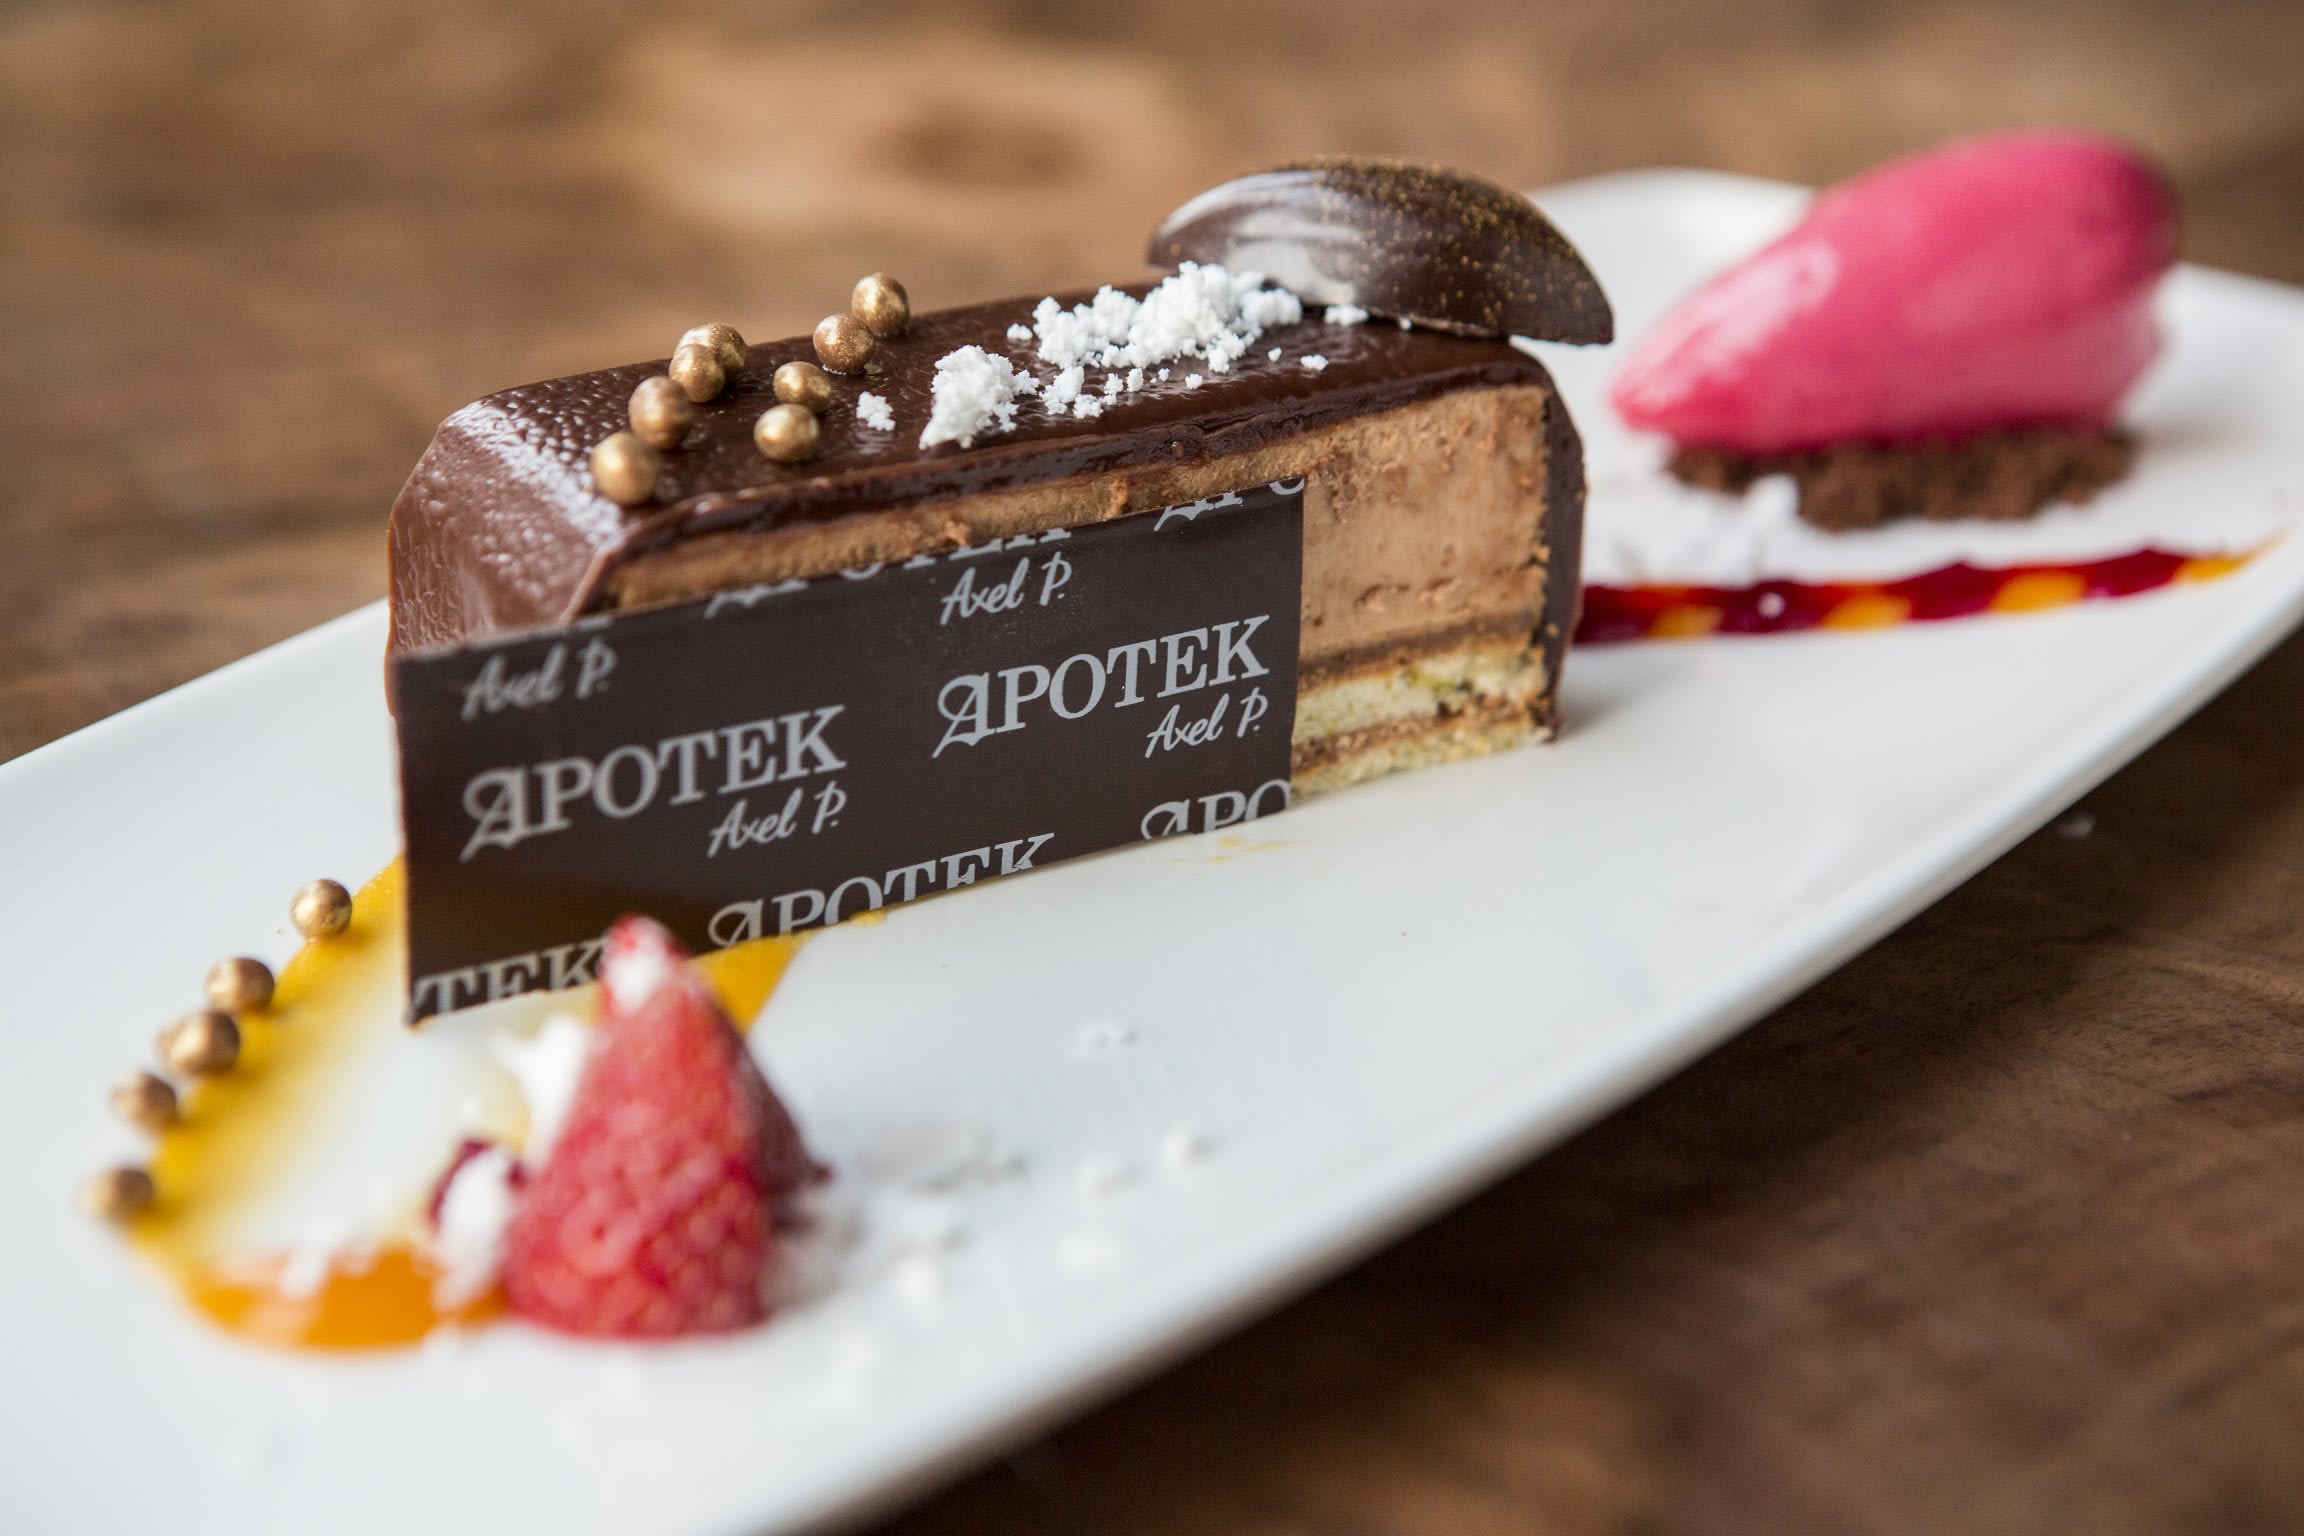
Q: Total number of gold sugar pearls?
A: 13